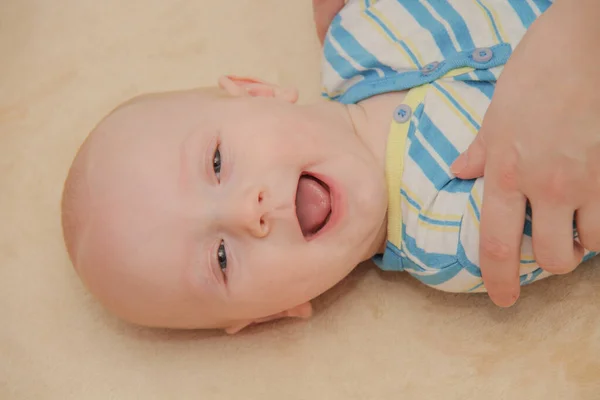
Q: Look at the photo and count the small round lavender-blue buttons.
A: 3